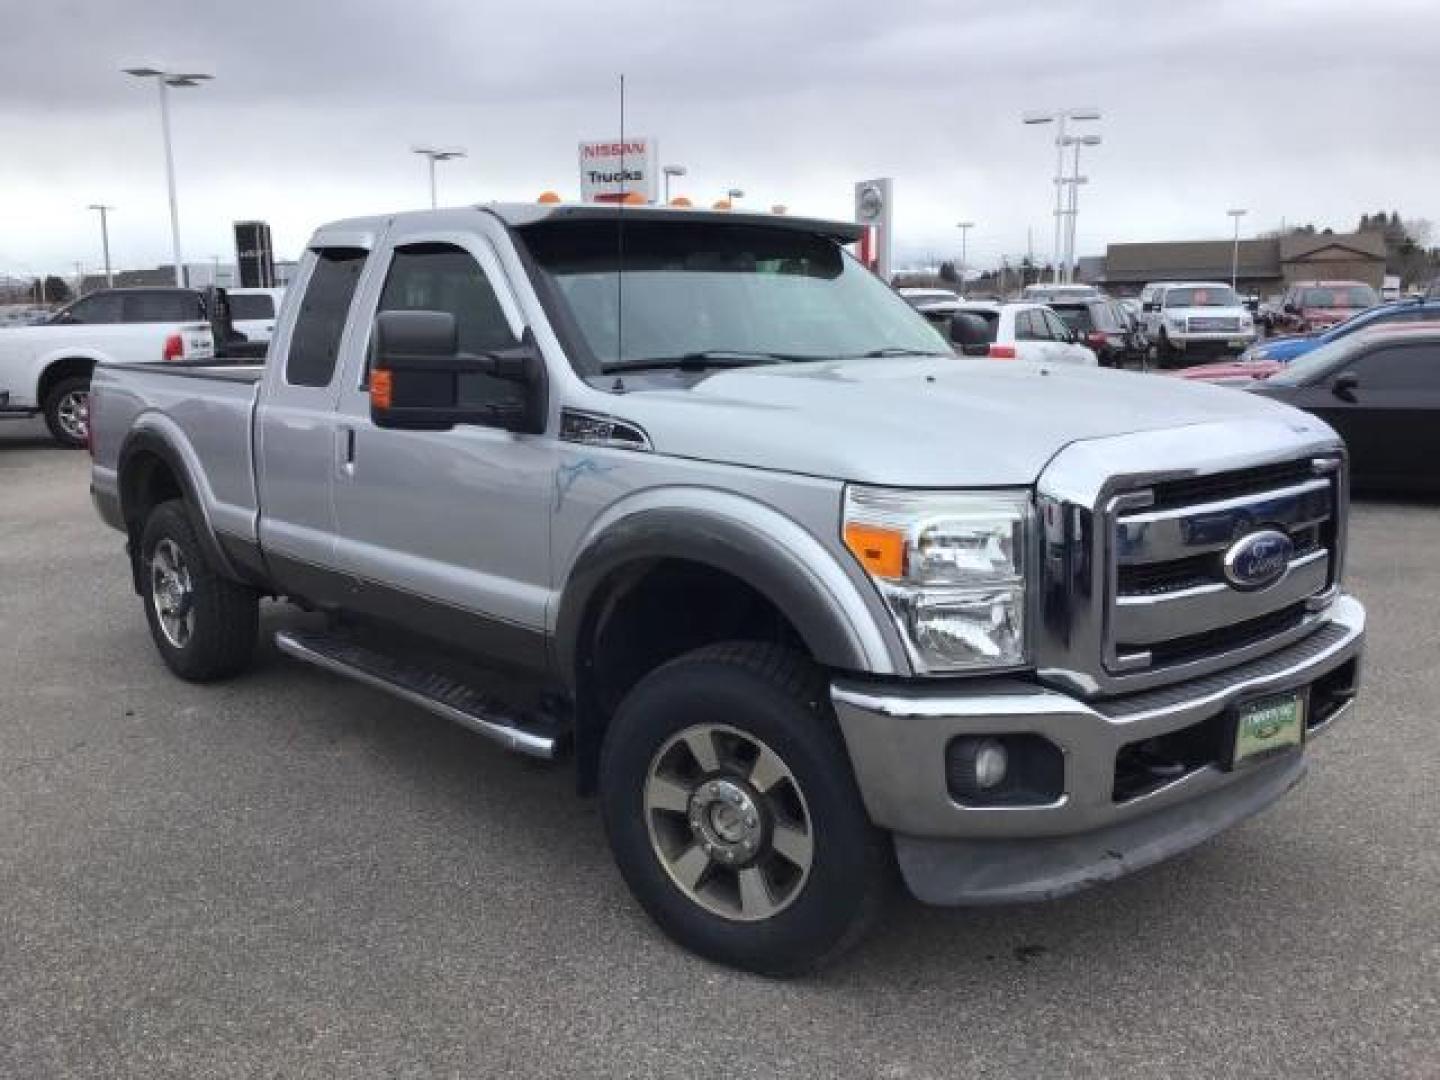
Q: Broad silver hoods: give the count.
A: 1